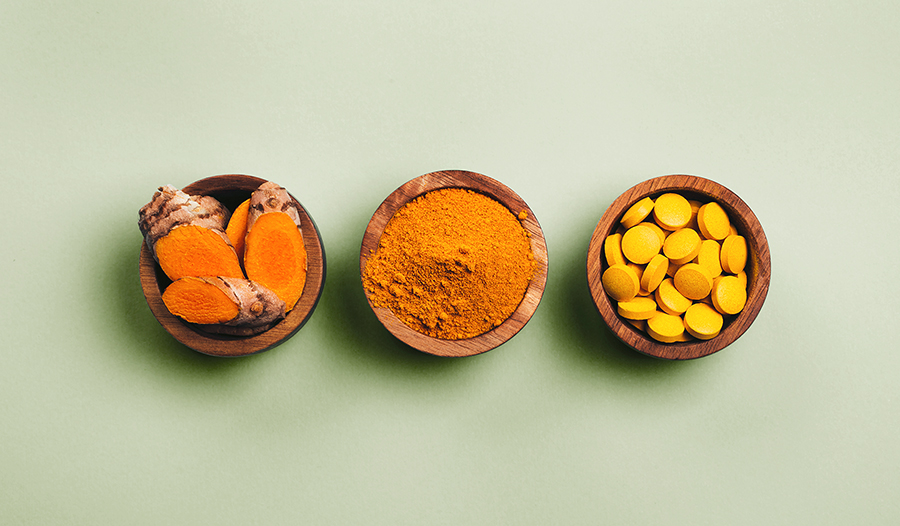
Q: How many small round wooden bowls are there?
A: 3